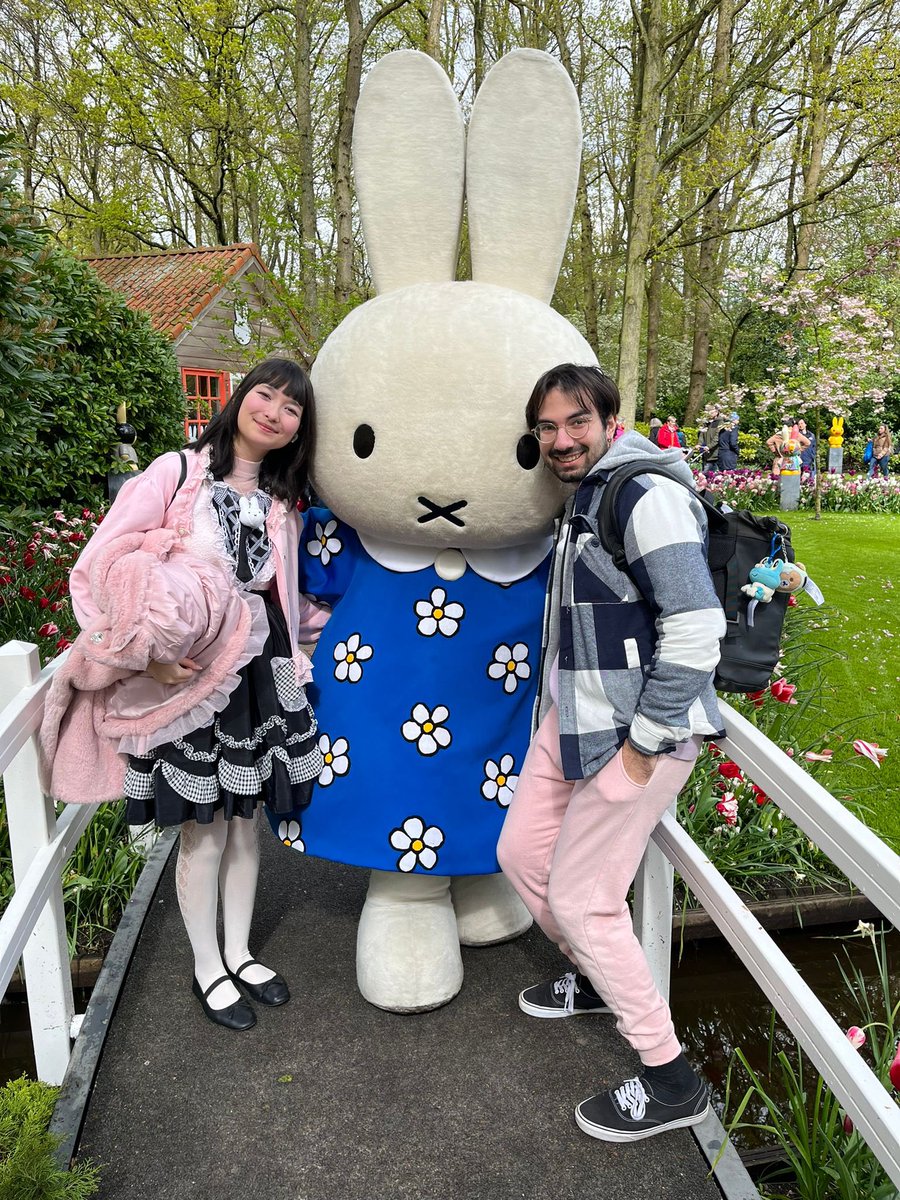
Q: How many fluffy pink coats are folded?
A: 1